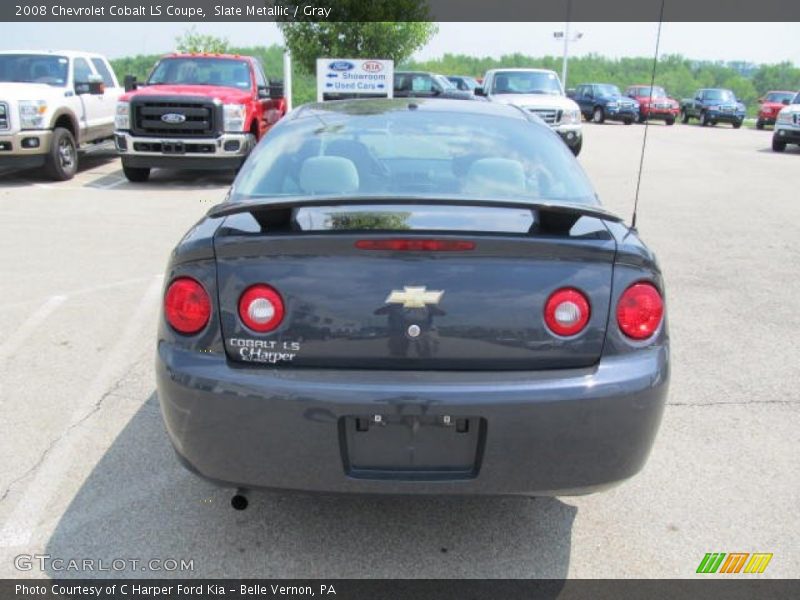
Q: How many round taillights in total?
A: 4